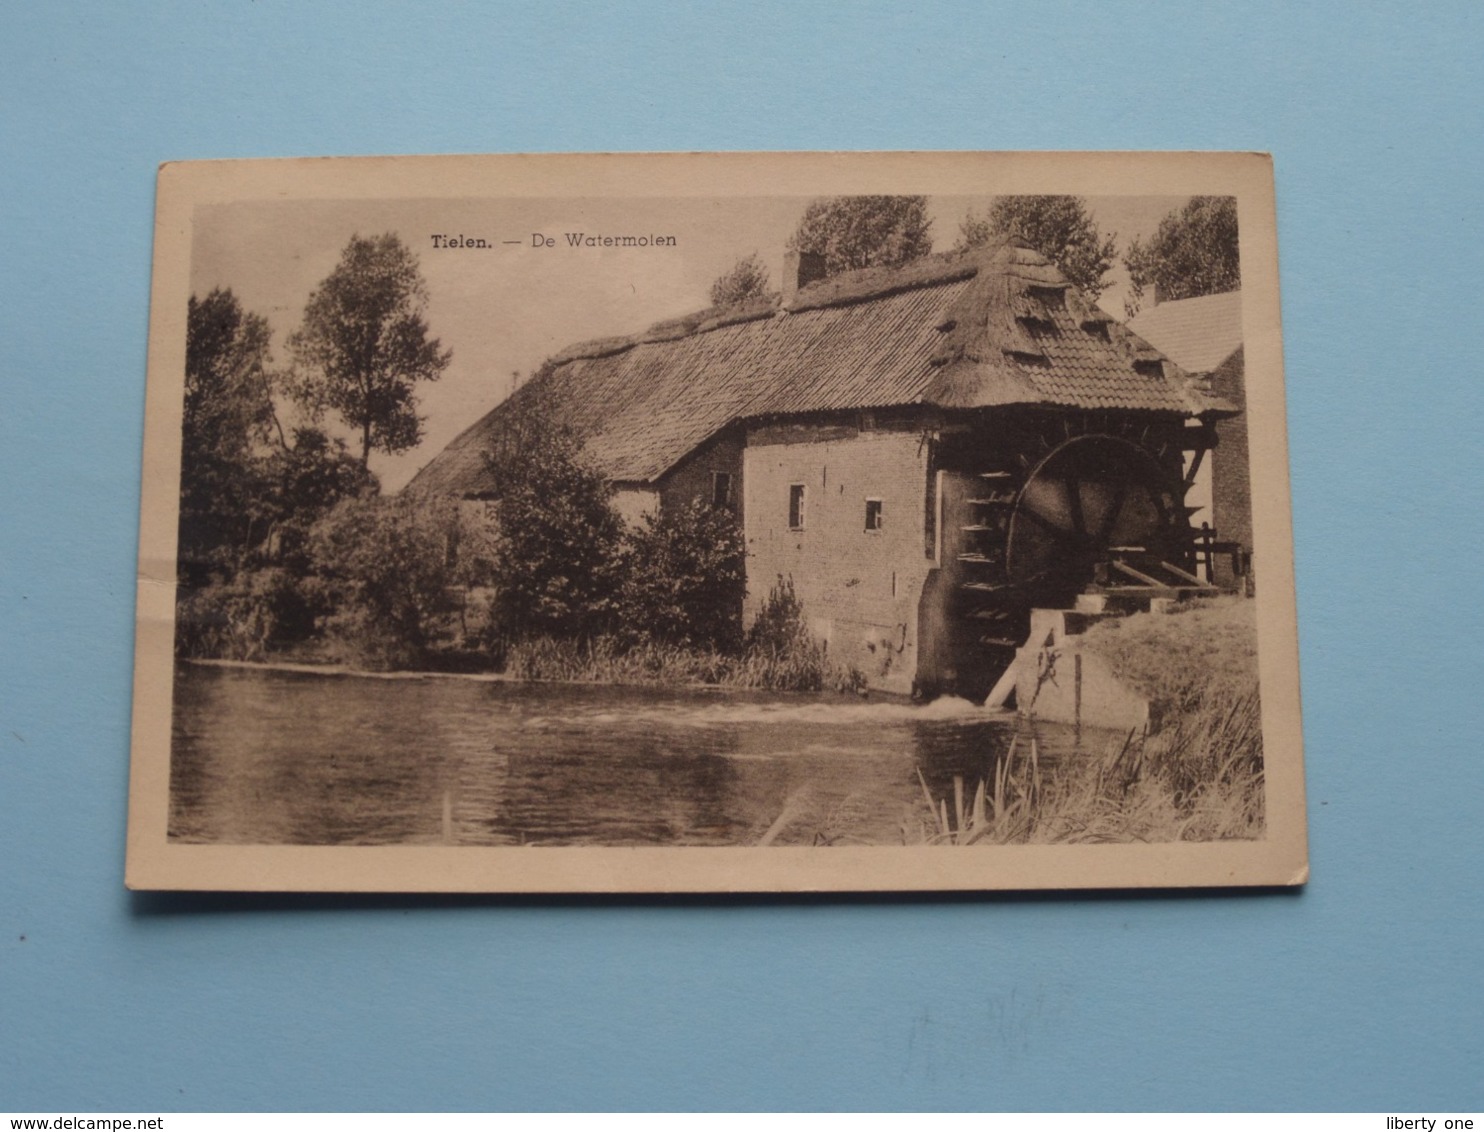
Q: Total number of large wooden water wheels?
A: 1